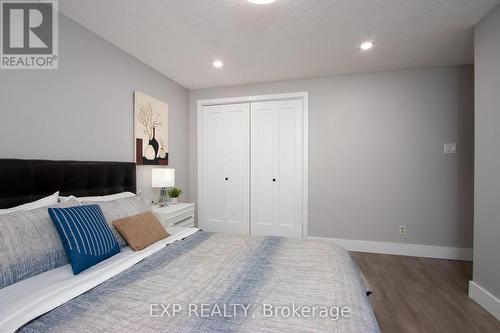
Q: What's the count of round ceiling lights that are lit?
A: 3